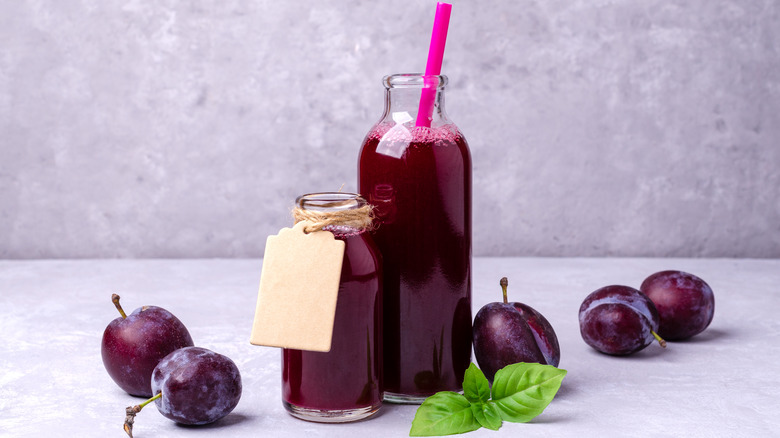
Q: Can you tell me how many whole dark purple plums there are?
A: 5